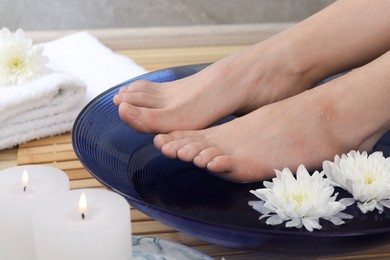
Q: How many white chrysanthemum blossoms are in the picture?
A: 3